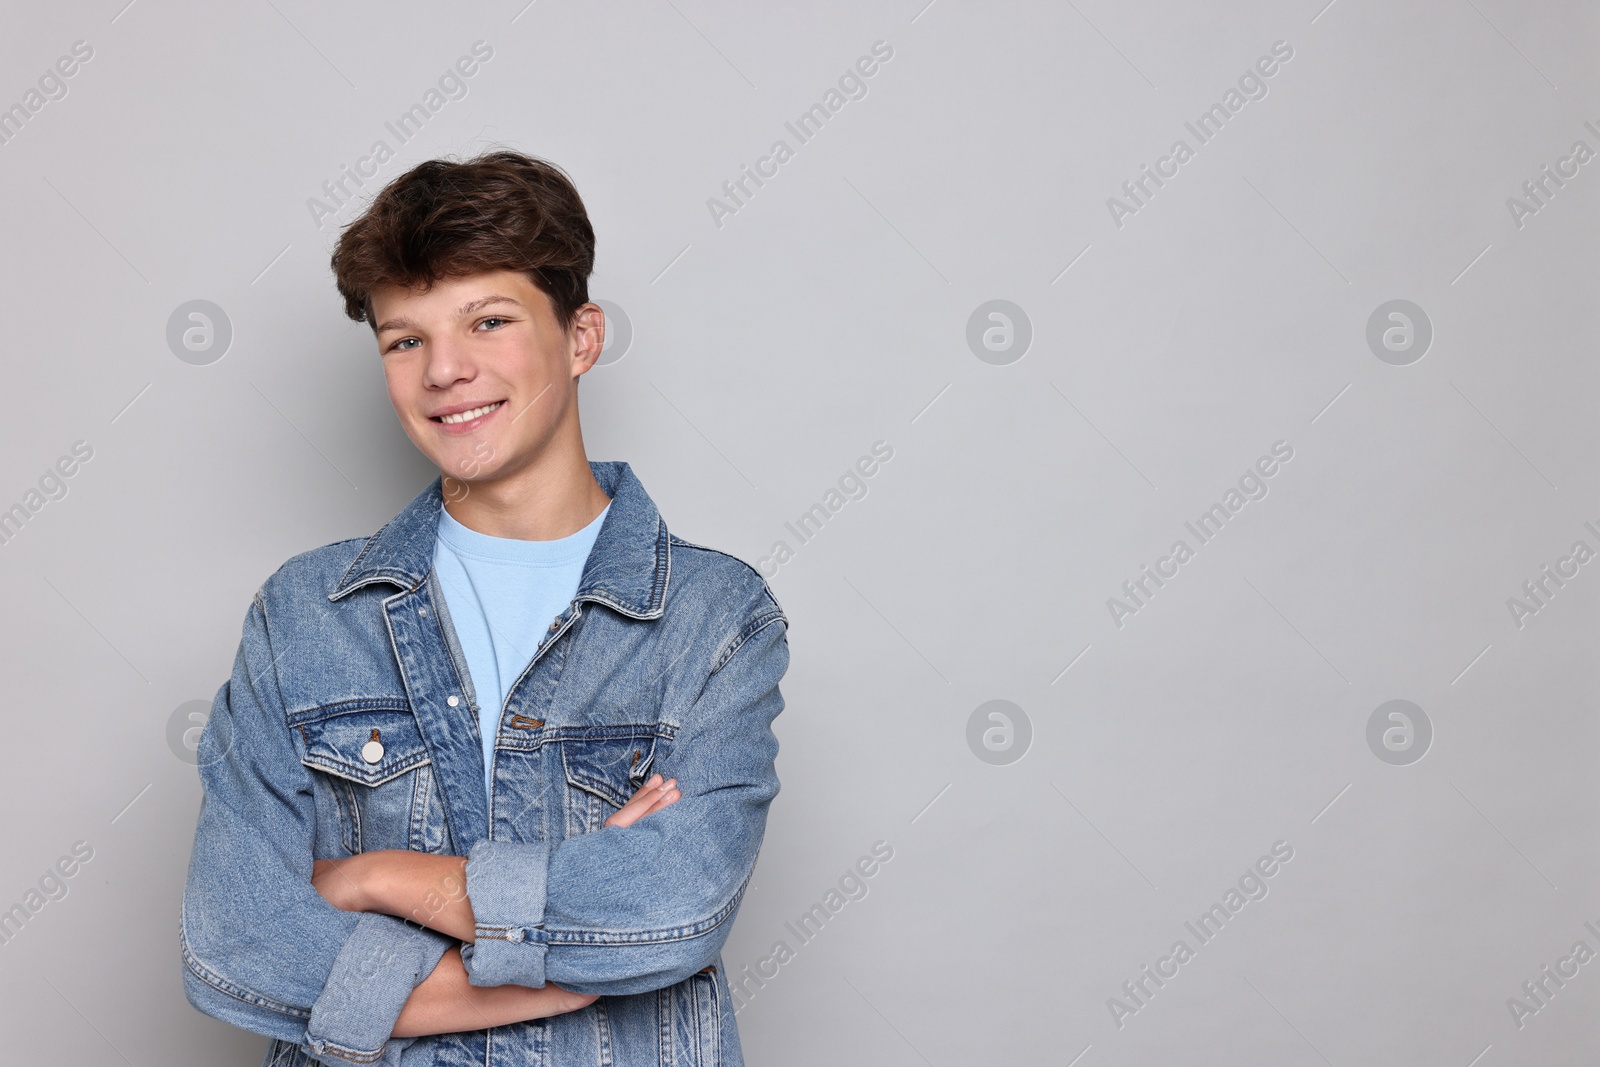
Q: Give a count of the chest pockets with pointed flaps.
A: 2